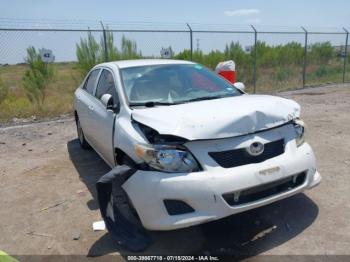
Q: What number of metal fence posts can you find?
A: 5